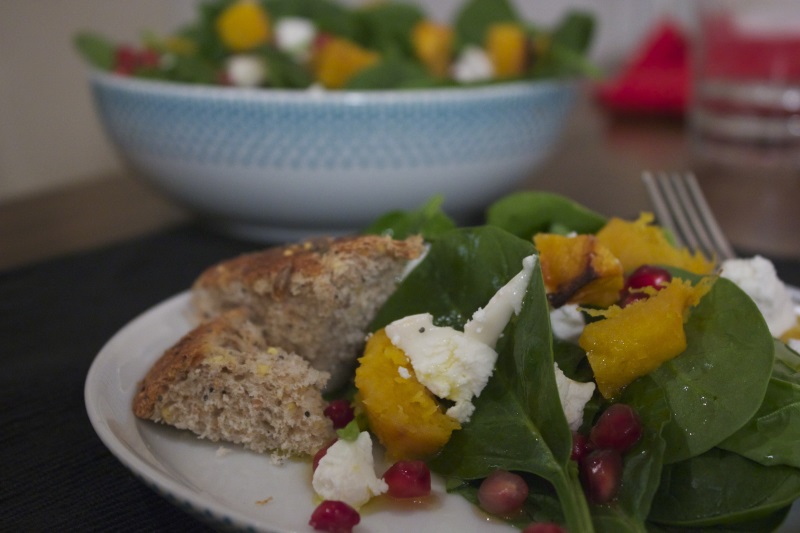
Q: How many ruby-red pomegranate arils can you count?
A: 11